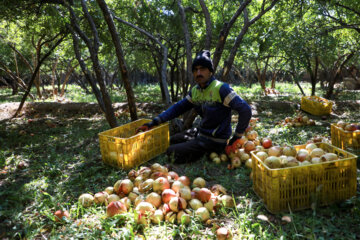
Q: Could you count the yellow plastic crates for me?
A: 4